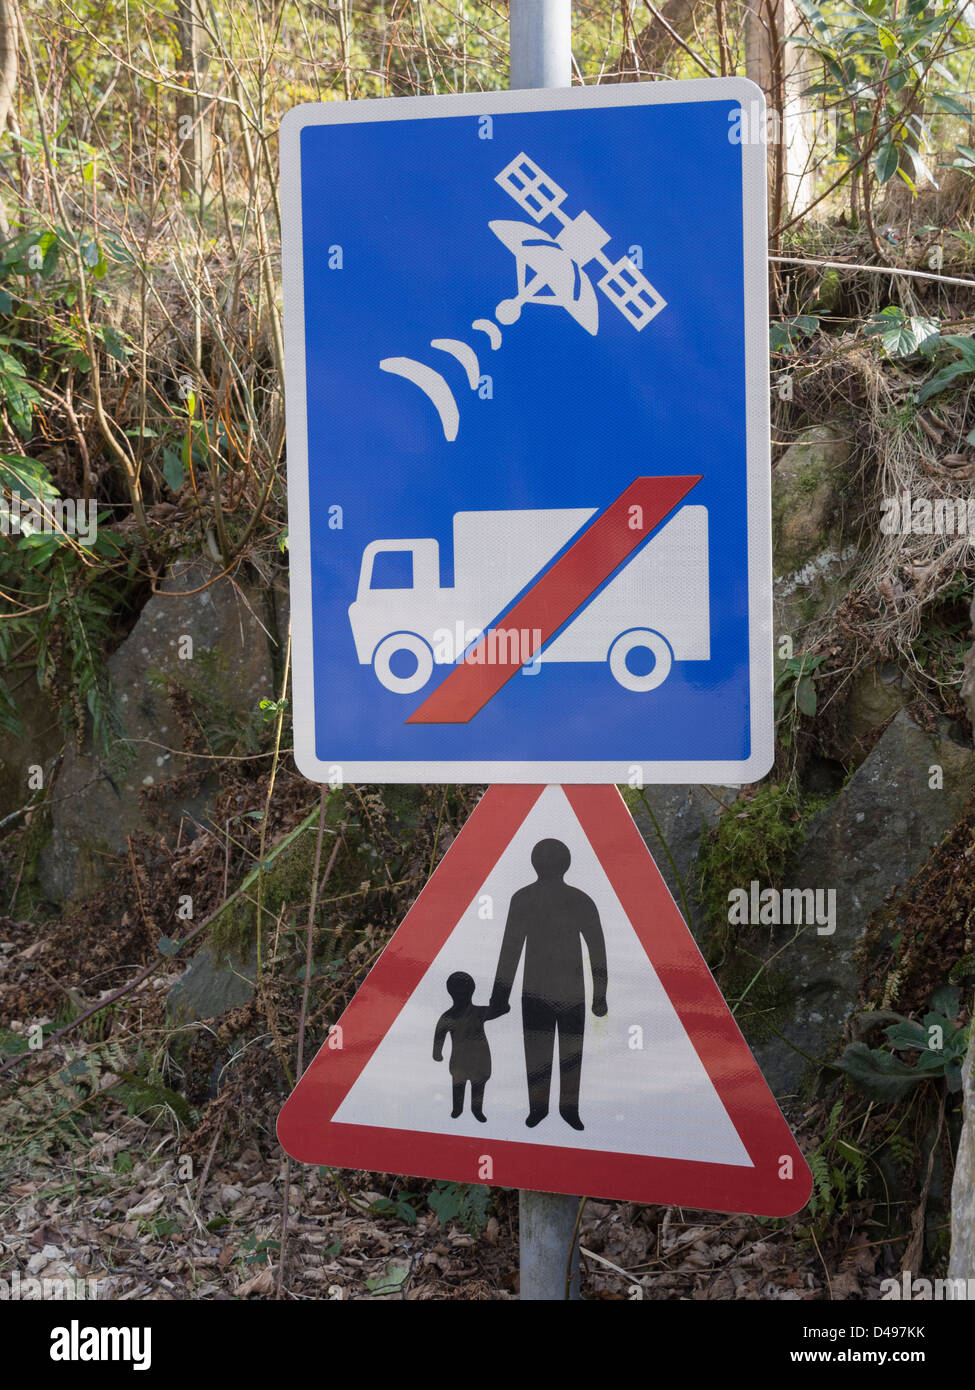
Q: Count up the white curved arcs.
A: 3